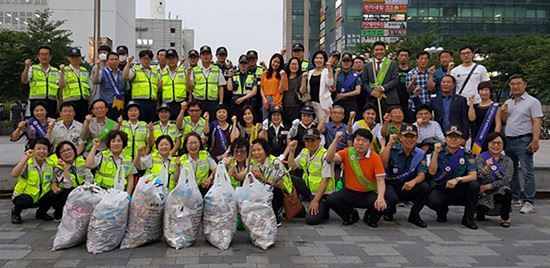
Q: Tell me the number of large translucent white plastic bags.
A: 6